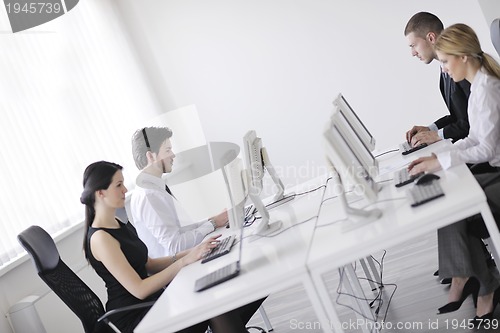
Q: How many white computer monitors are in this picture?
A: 5